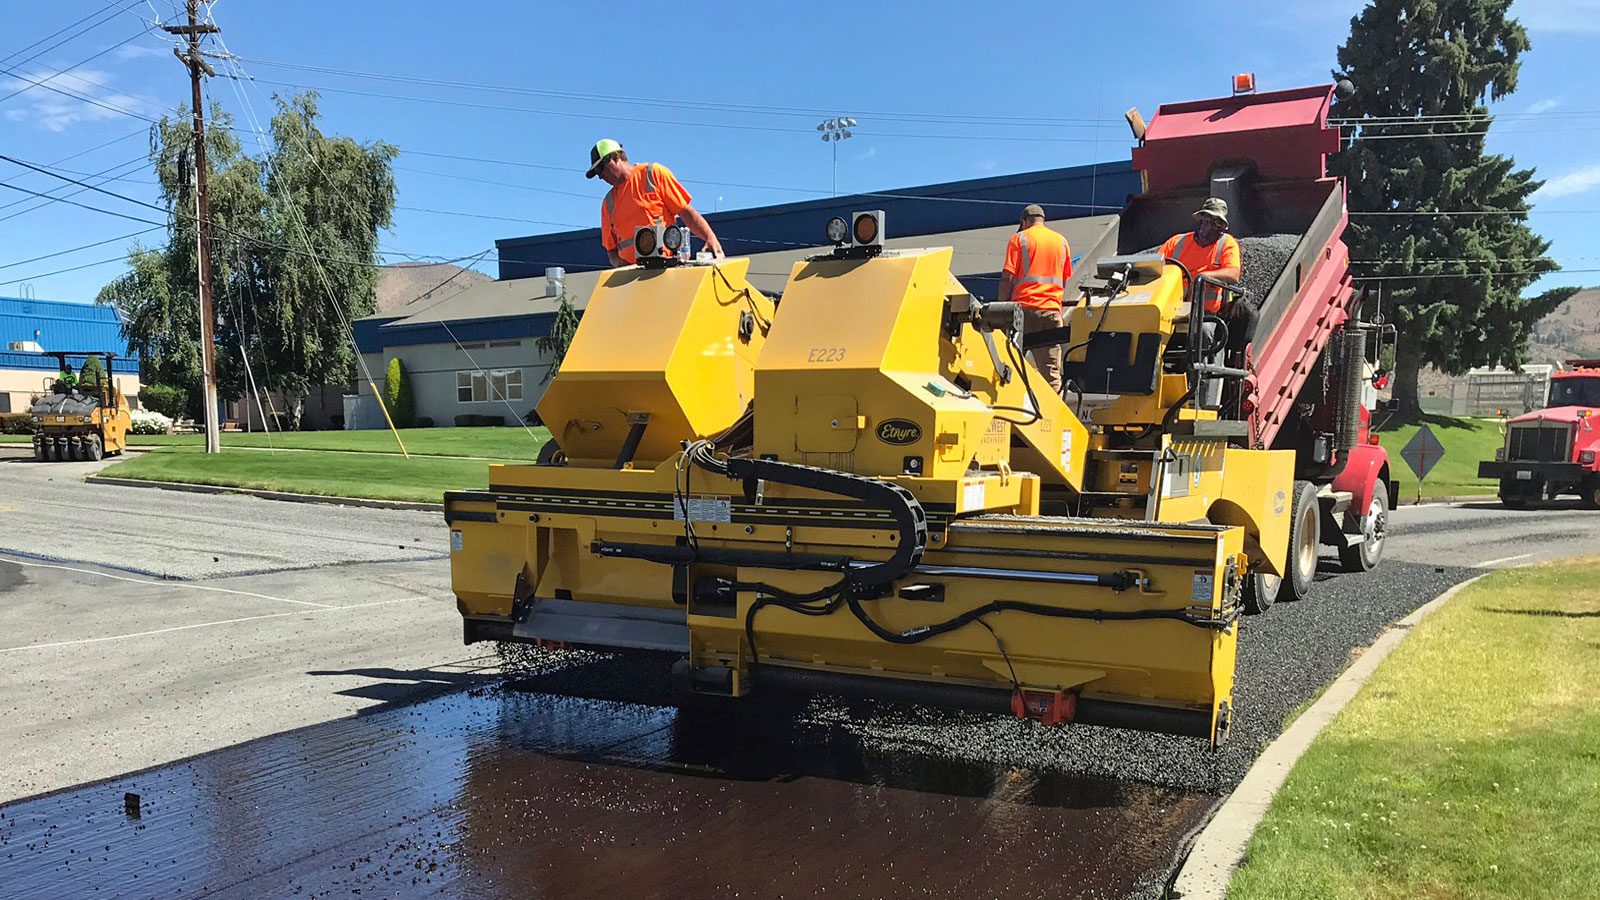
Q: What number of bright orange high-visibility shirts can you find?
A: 3